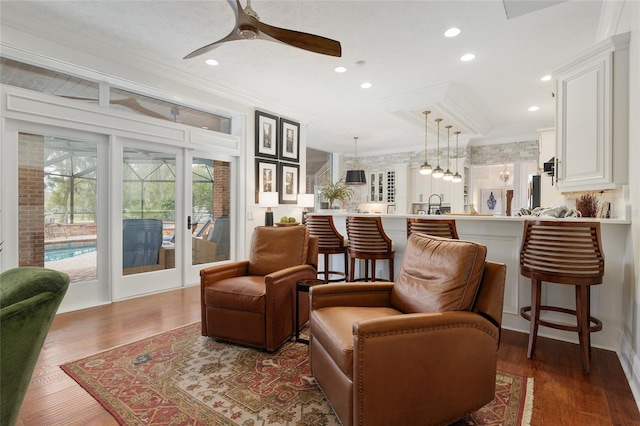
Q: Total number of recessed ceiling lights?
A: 7